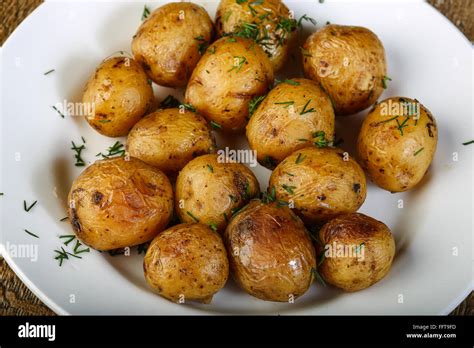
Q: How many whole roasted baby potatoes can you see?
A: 14